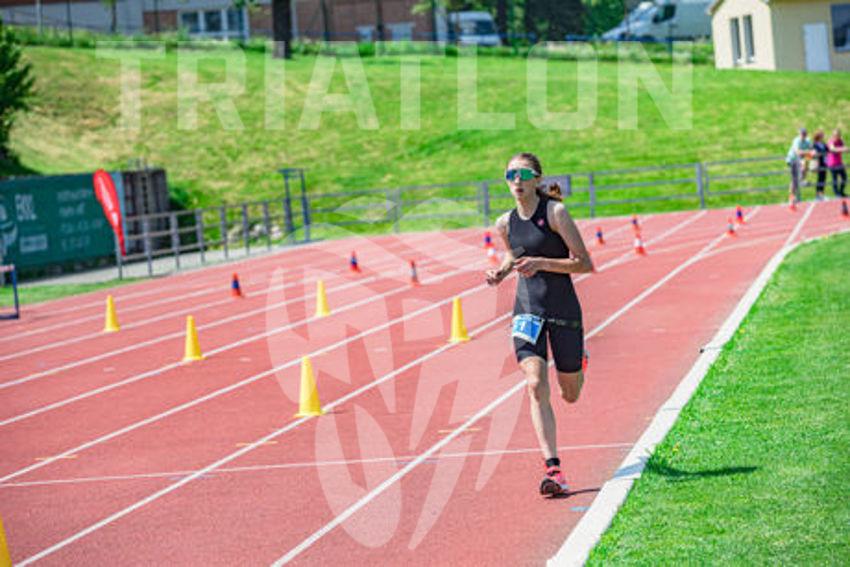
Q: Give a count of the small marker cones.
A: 12